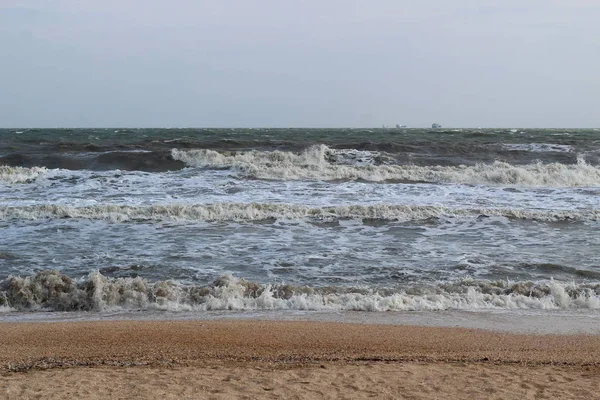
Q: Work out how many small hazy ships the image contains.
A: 3